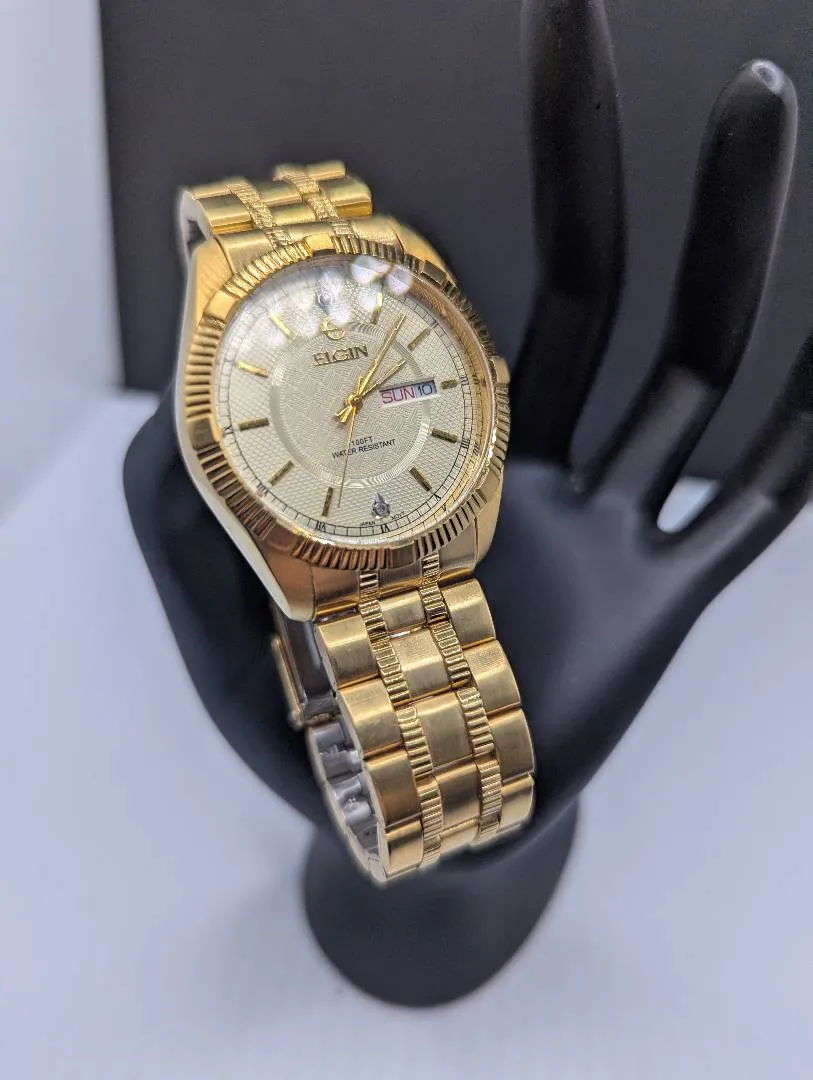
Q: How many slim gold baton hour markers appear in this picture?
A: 10